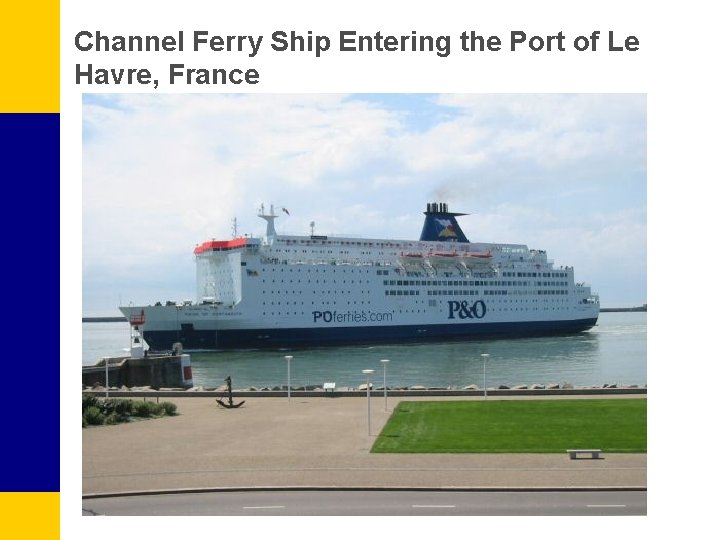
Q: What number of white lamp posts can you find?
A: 5